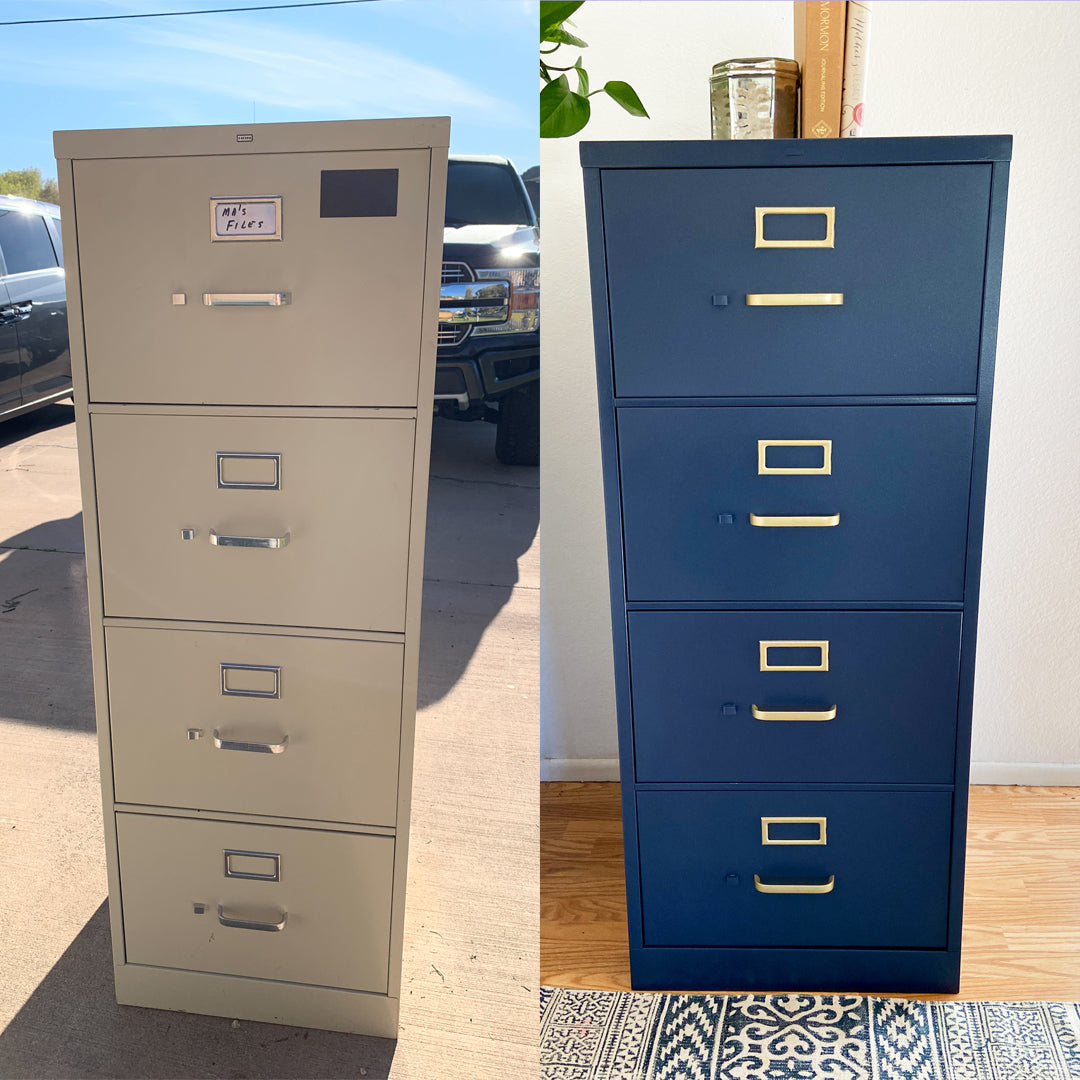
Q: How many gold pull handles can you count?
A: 4